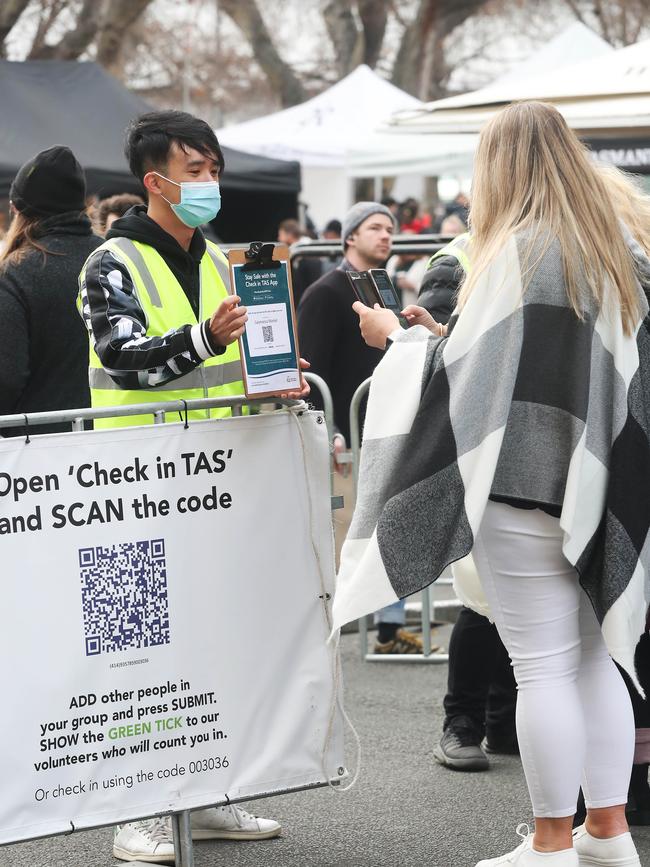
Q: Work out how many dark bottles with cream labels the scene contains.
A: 0